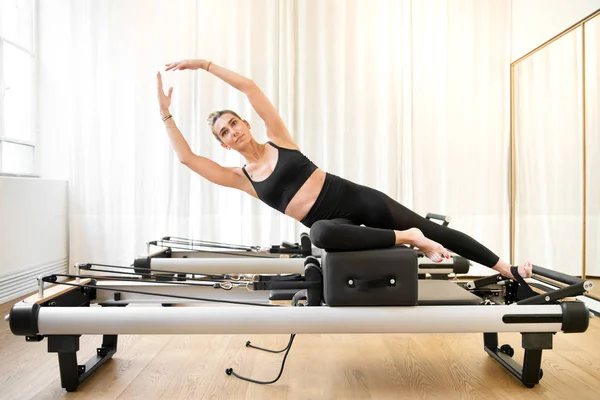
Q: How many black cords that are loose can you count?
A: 2